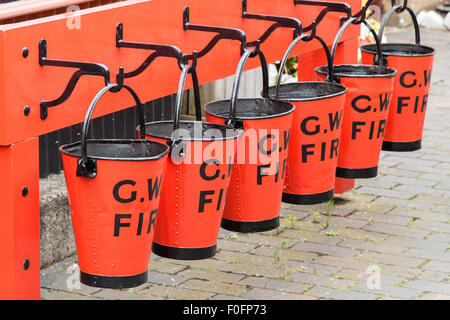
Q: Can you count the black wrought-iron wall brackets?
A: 6